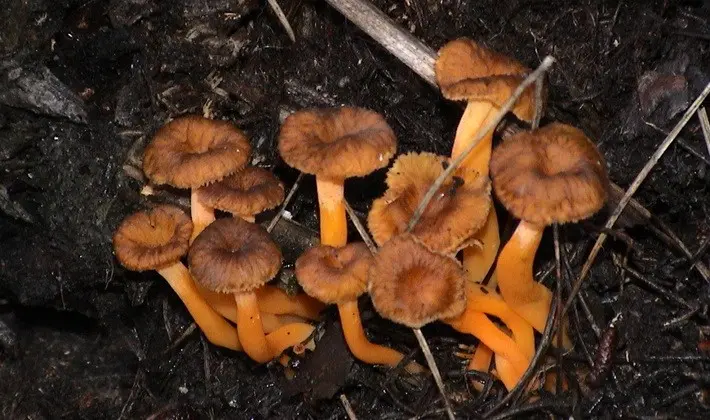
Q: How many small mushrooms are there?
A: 10